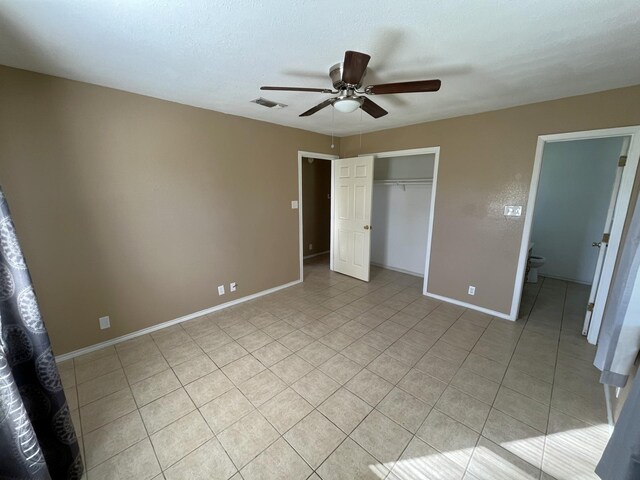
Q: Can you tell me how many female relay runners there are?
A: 0